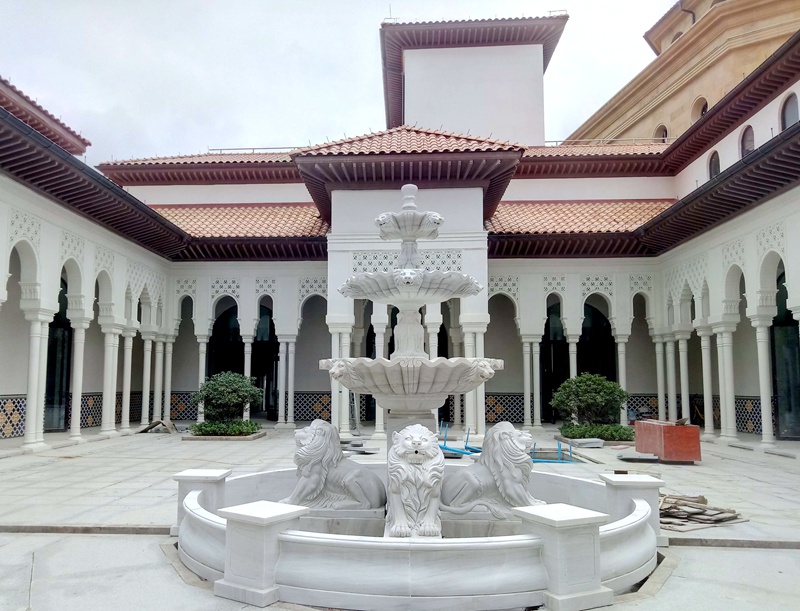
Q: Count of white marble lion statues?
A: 3